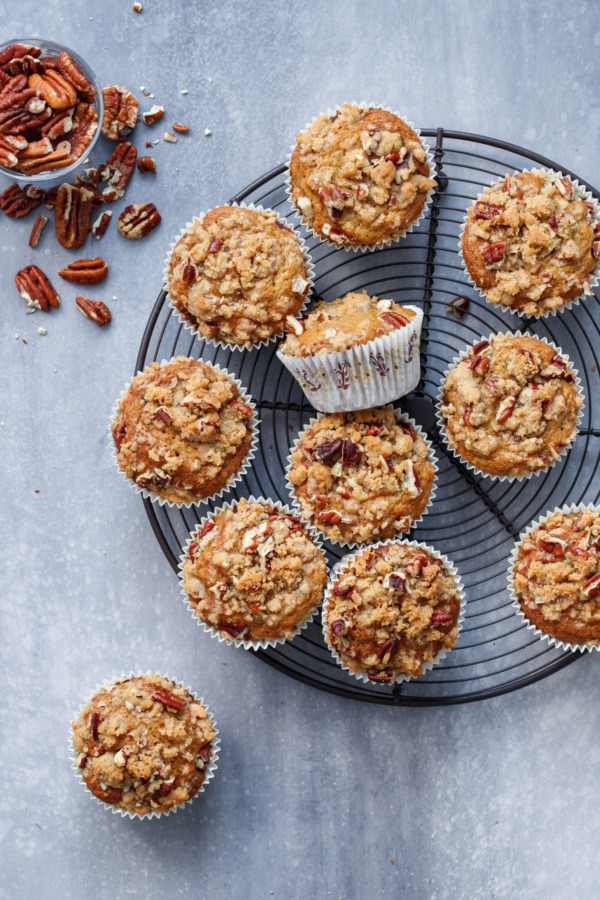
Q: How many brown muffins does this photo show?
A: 11